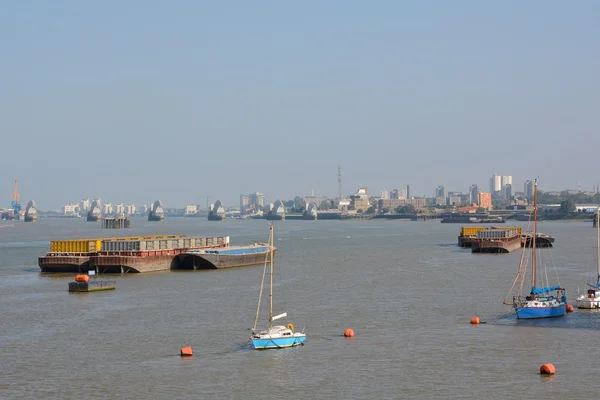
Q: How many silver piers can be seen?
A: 6